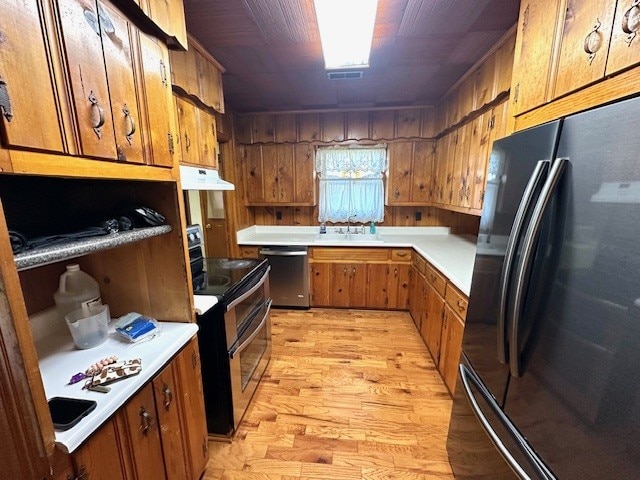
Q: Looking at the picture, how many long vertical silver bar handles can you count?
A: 2